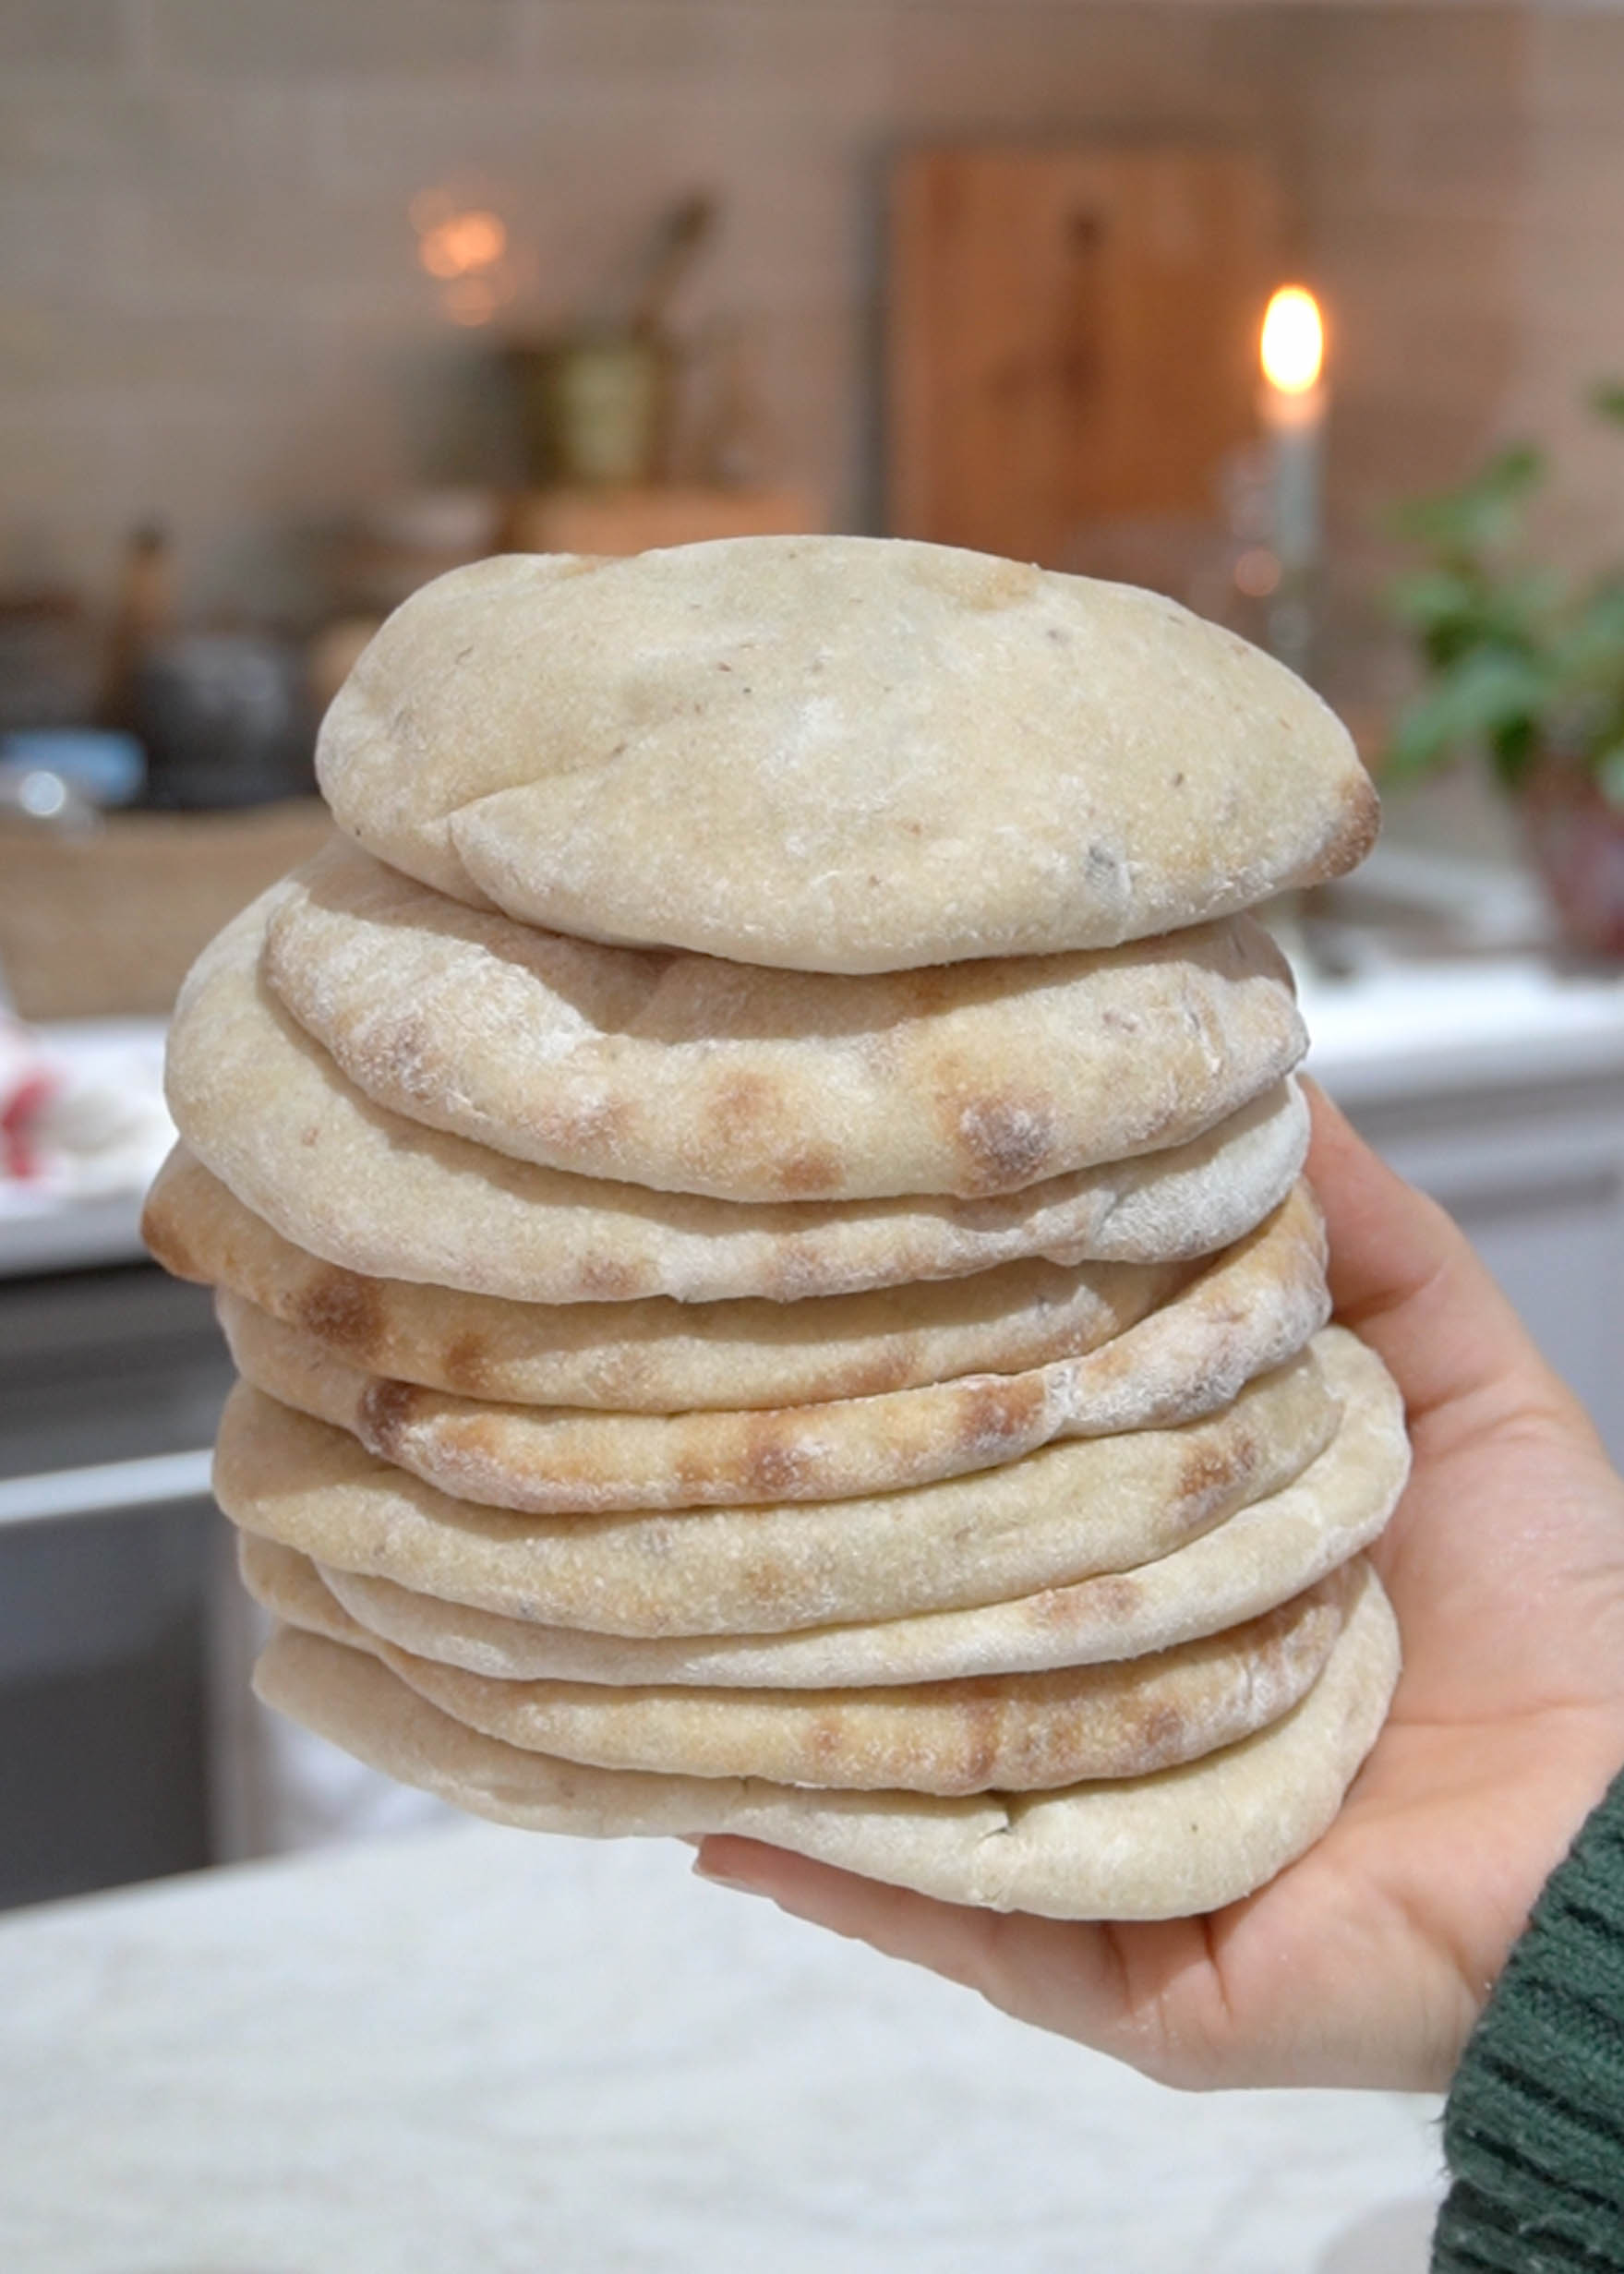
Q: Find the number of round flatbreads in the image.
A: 9